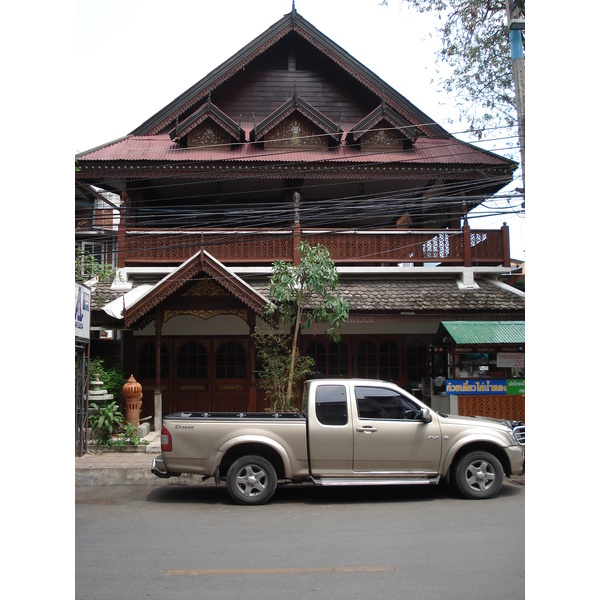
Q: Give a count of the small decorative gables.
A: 3